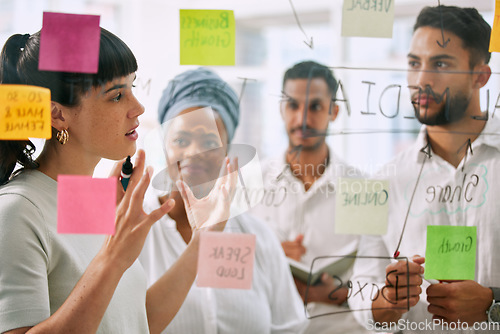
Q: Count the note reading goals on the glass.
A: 0